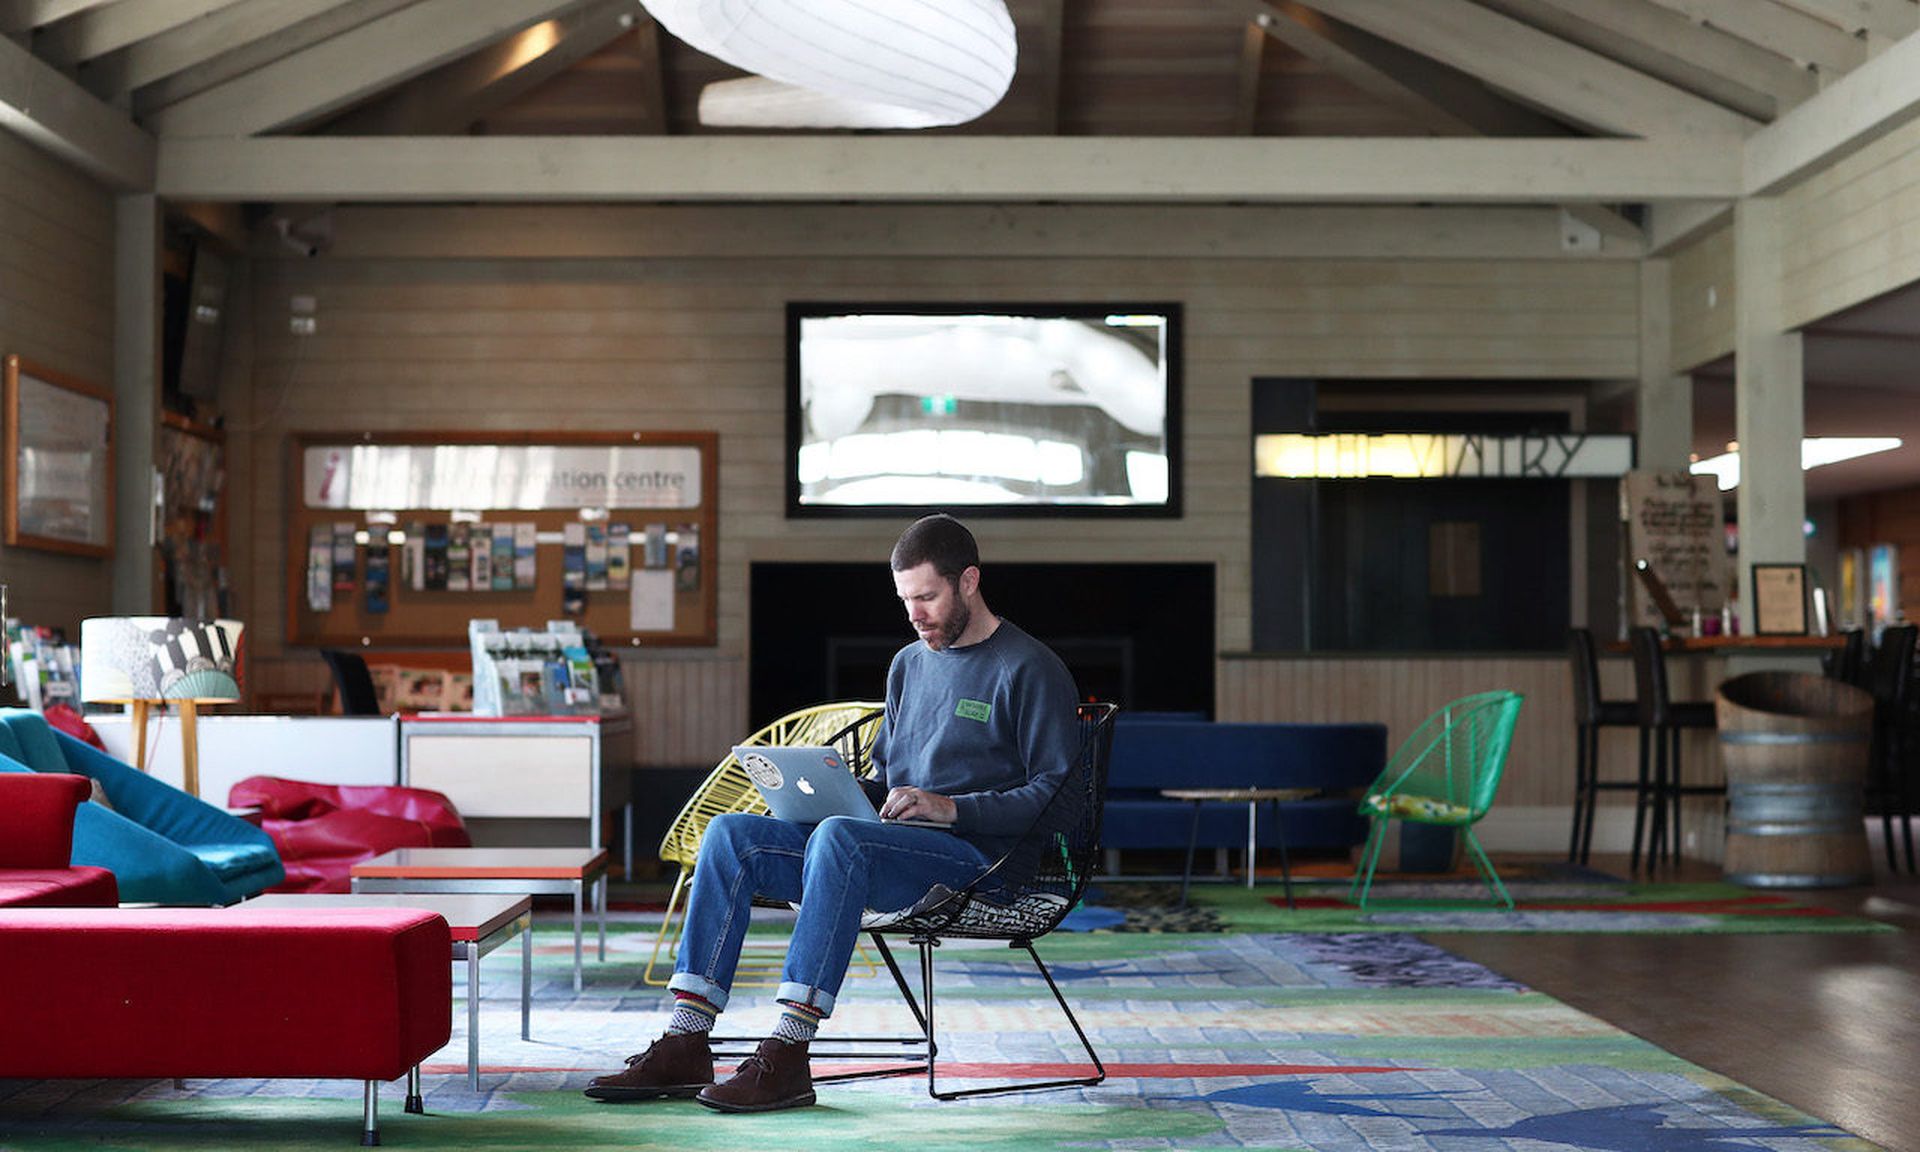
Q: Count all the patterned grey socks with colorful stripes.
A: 2